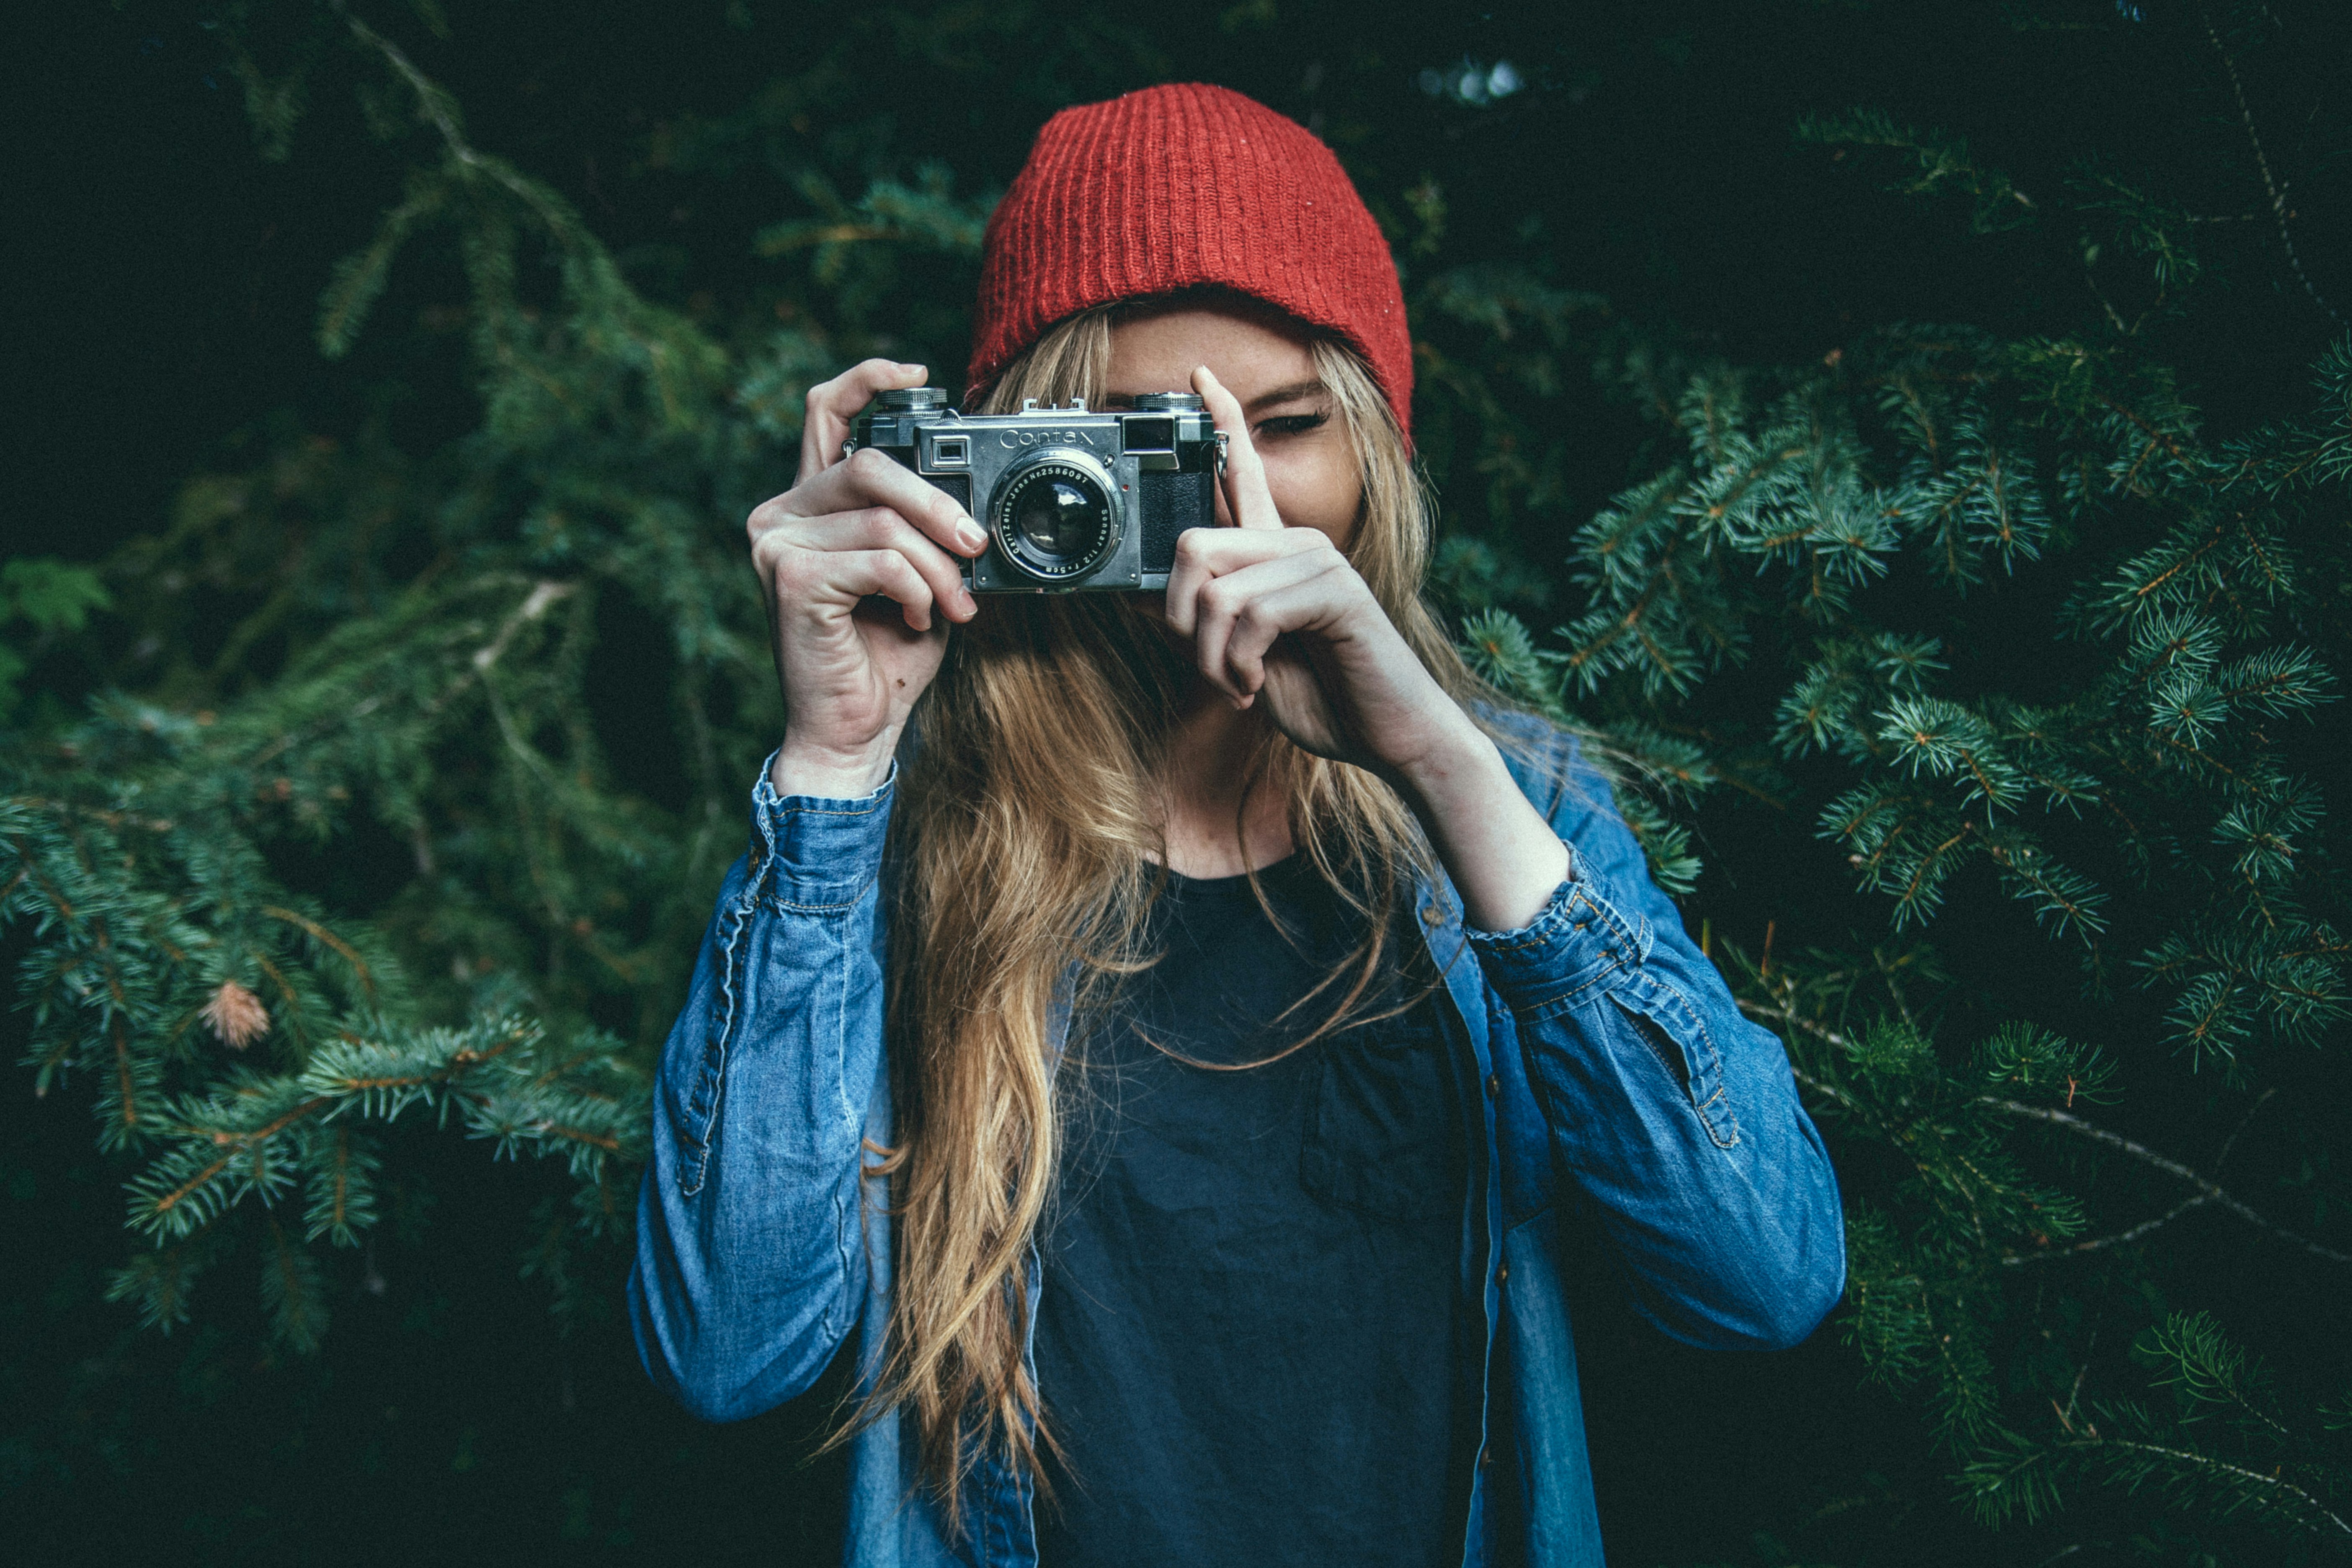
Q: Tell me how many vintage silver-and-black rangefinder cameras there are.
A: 1